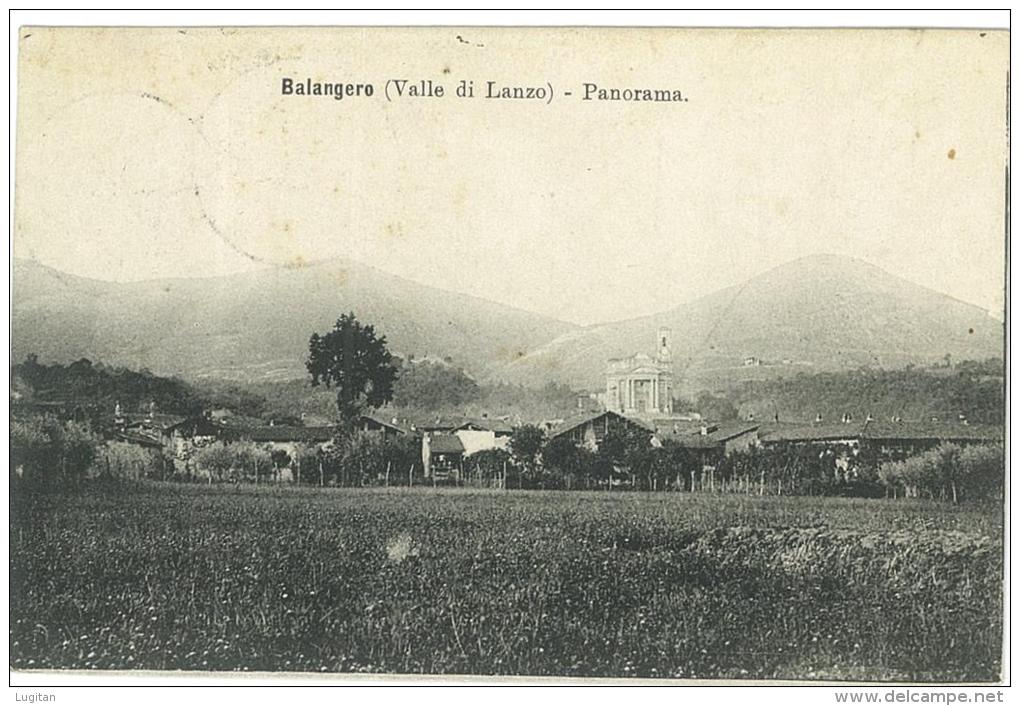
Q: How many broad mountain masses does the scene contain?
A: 2